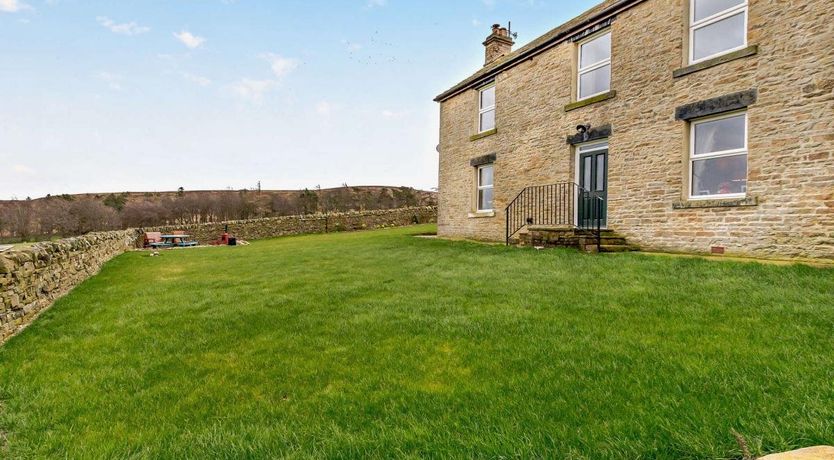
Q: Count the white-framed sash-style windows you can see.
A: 5